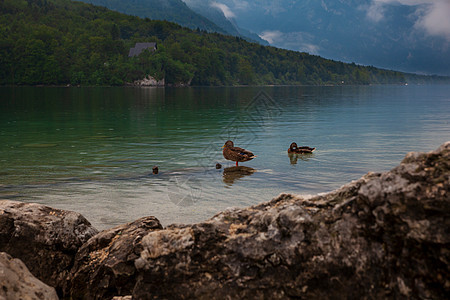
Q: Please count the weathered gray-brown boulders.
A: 4